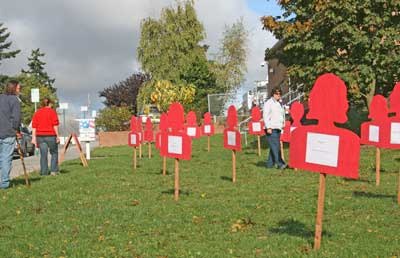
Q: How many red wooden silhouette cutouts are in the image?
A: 14